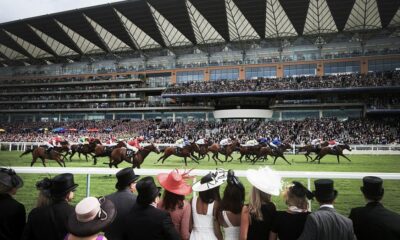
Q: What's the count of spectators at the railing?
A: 13